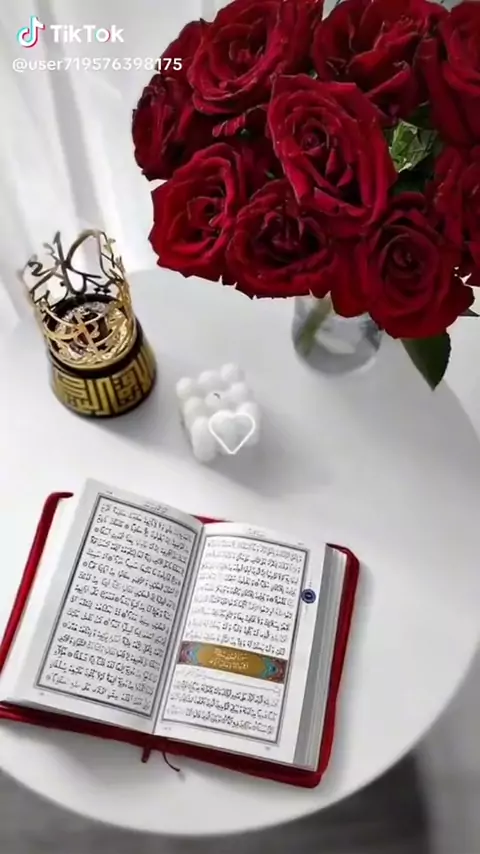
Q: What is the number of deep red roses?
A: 9